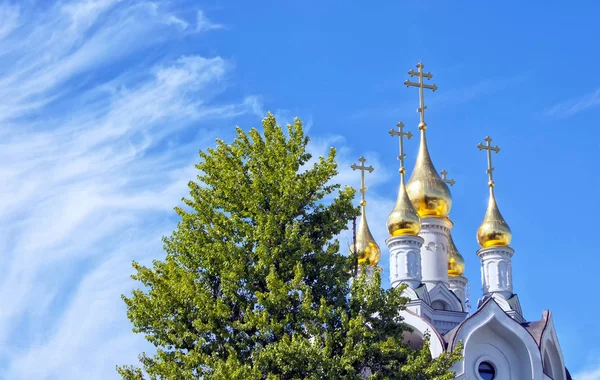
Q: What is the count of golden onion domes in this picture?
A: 5